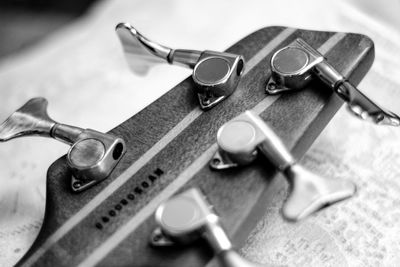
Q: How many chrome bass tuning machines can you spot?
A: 5